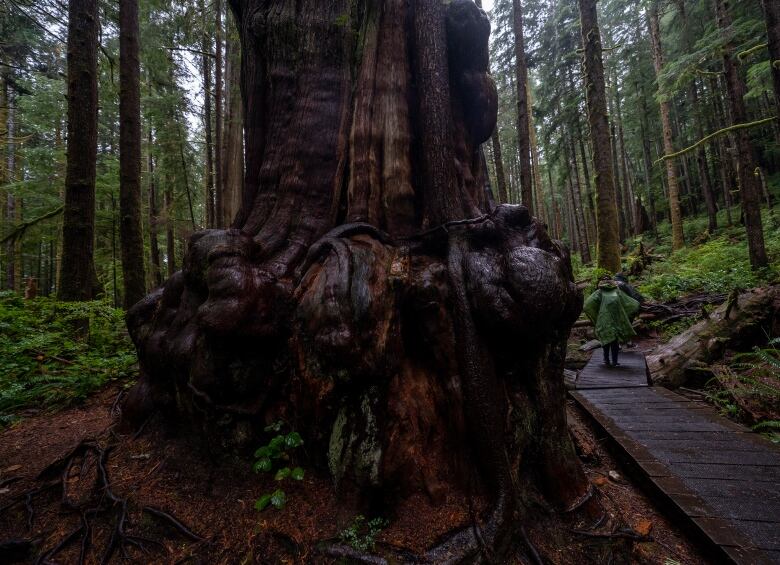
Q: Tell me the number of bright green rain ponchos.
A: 1